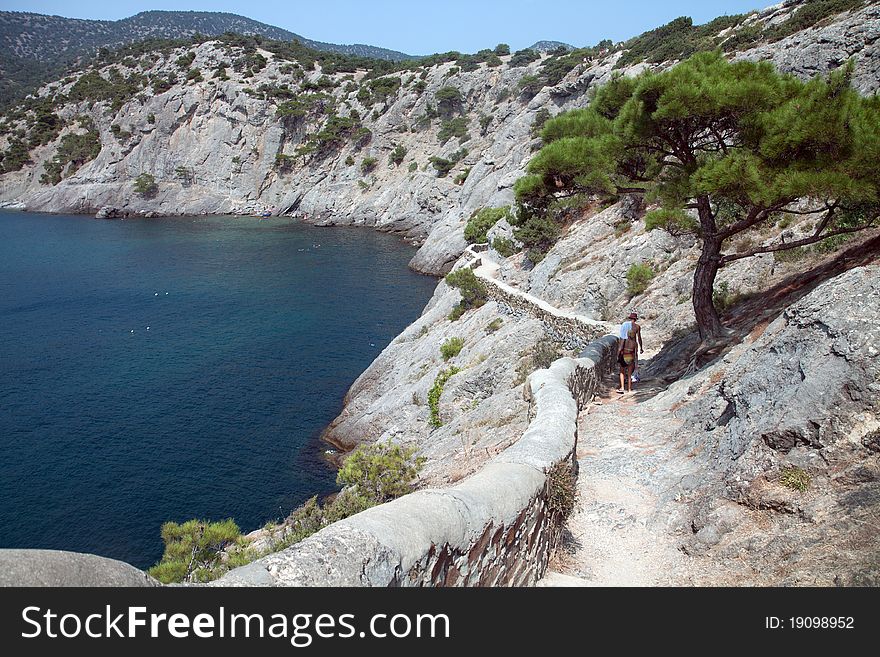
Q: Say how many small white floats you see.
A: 4